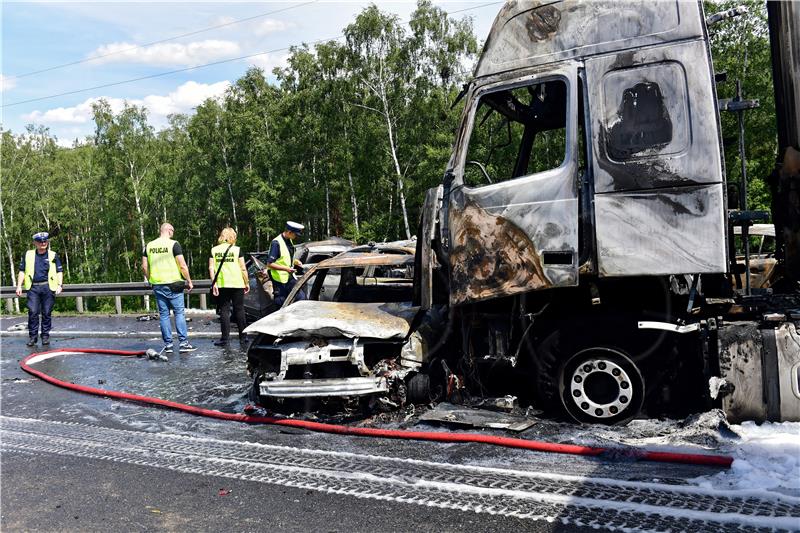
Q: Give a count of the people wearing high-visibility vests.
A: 4